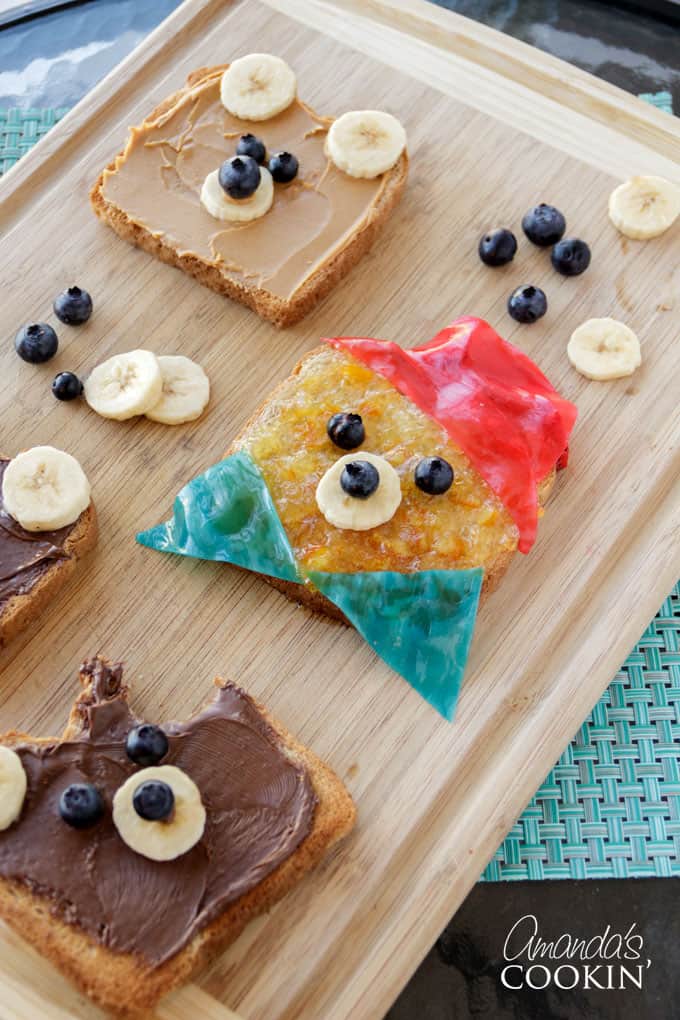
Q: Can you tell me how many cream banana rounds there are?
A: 11